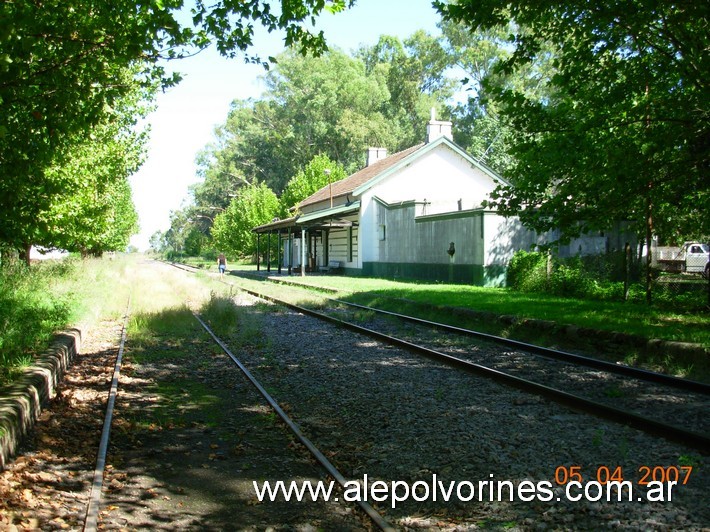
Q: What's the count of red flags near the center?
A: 0